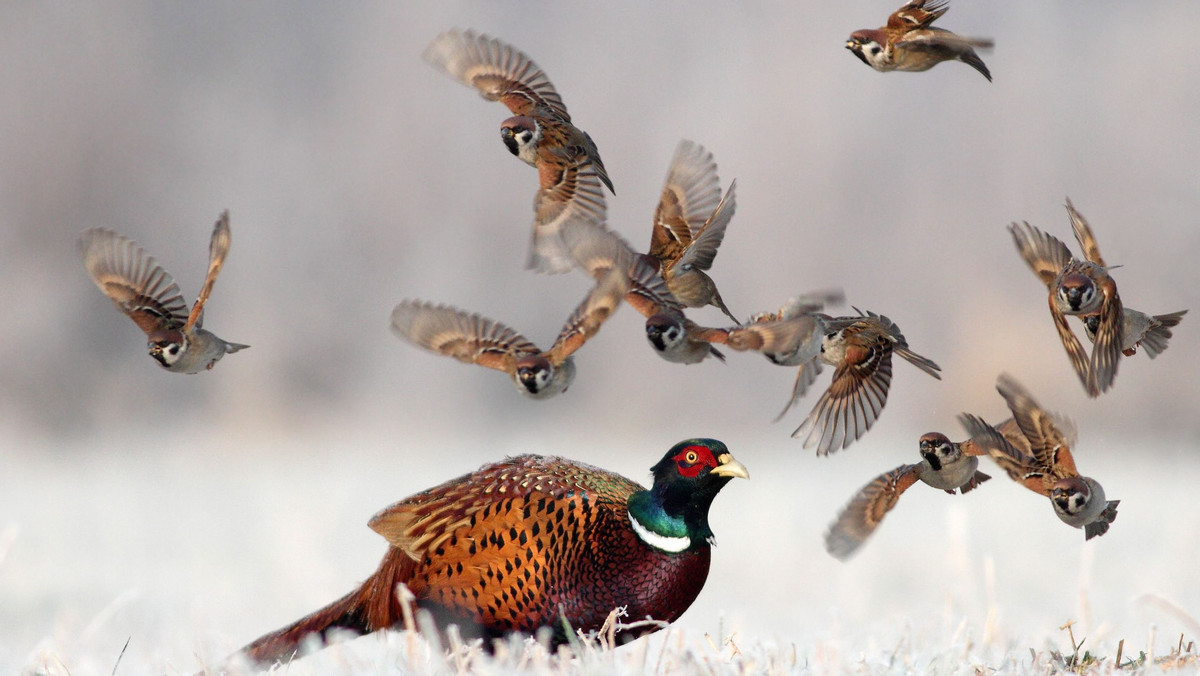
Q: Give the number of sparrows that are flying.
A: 12